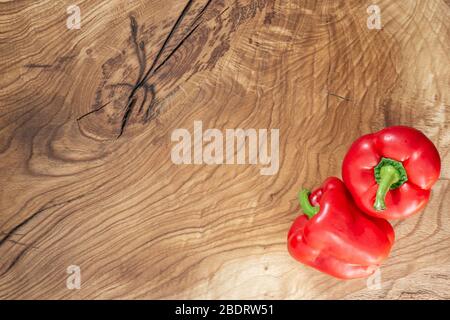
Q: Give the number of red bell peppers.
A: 2